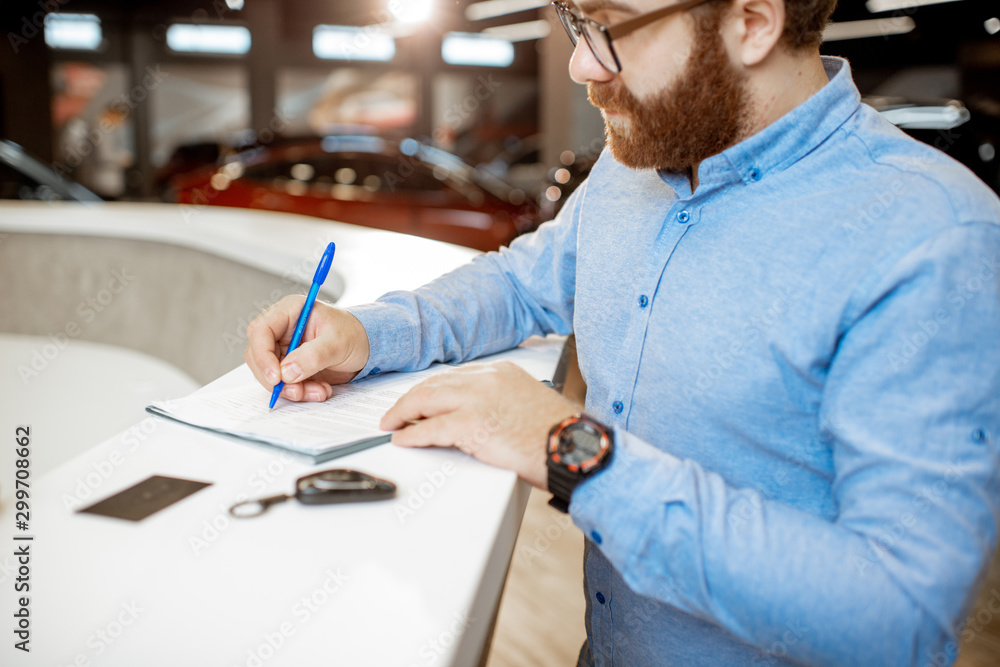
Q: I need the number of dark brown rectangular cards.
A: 1